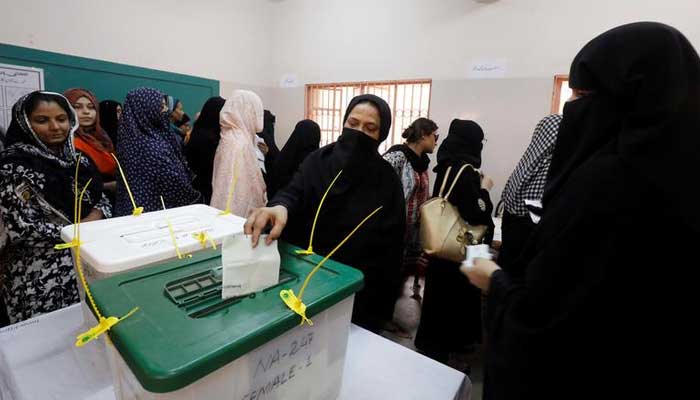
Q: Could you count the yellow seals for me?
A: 8